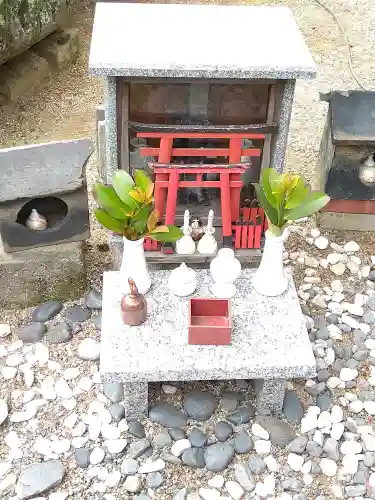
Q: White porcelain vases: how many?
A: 2